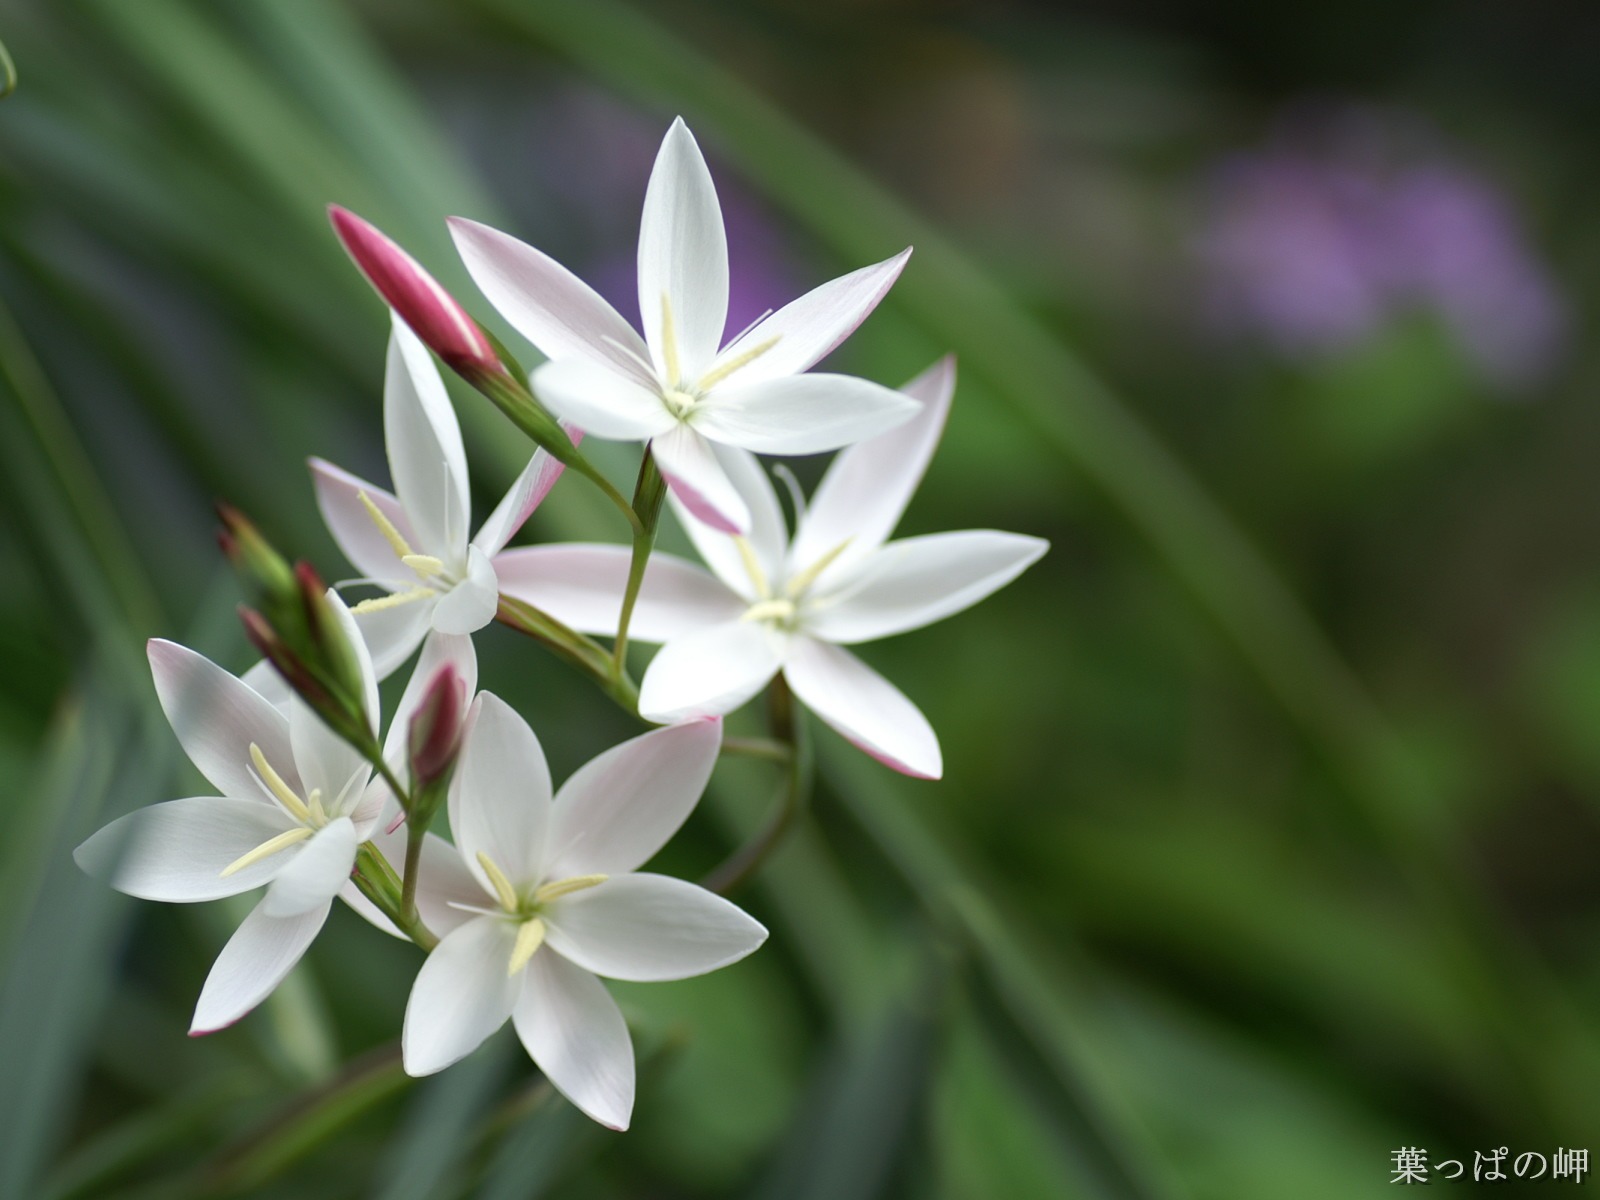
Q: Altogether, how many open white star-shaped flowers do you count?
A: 5